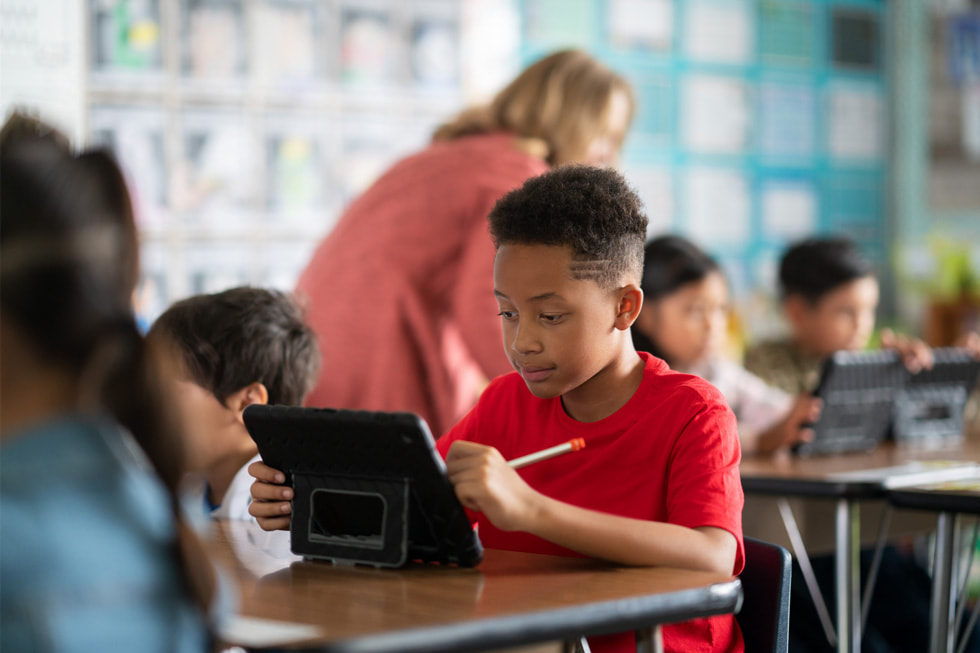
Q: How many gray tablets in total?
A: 2